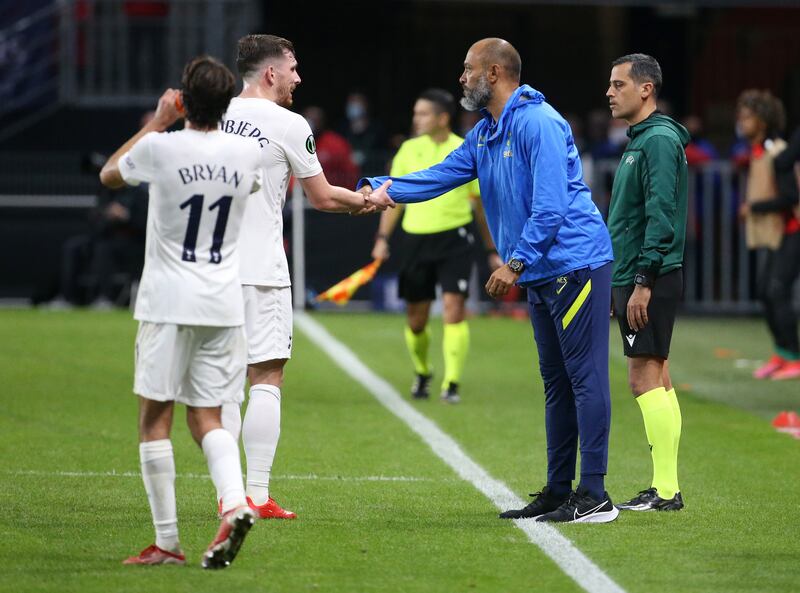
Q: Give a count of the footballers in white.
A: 2